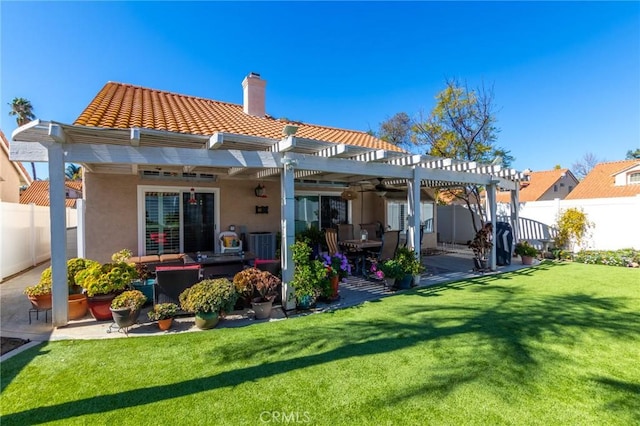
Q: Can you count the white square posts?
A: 5